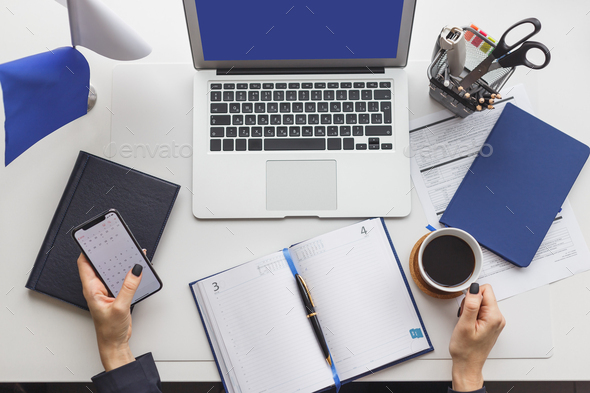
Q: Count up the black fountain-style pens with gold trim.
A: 1